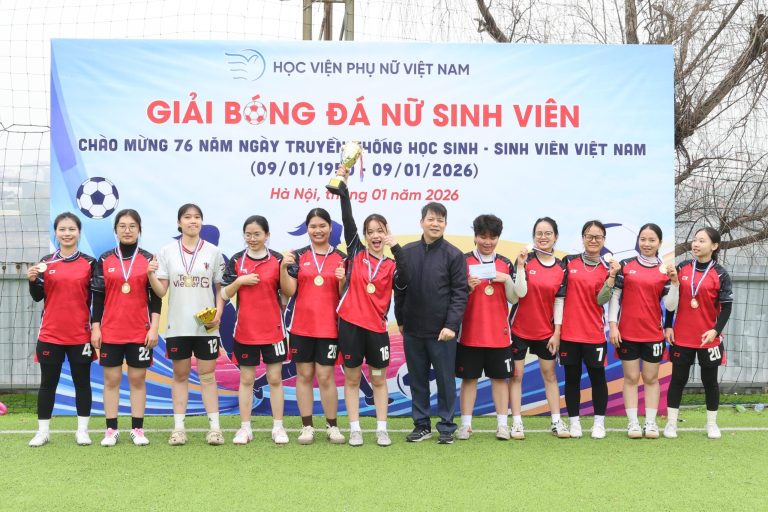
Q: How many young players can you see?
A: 11